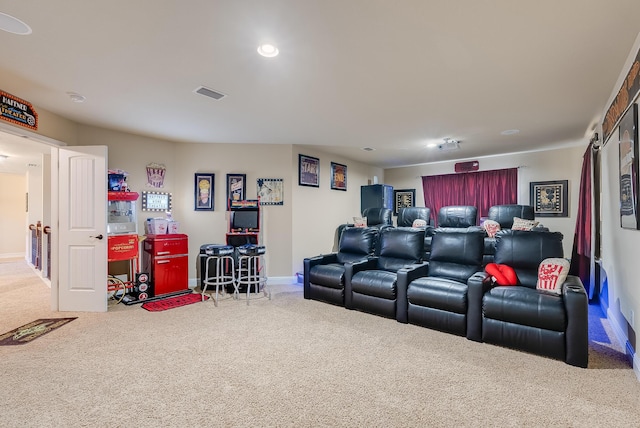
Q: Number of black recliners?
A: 8